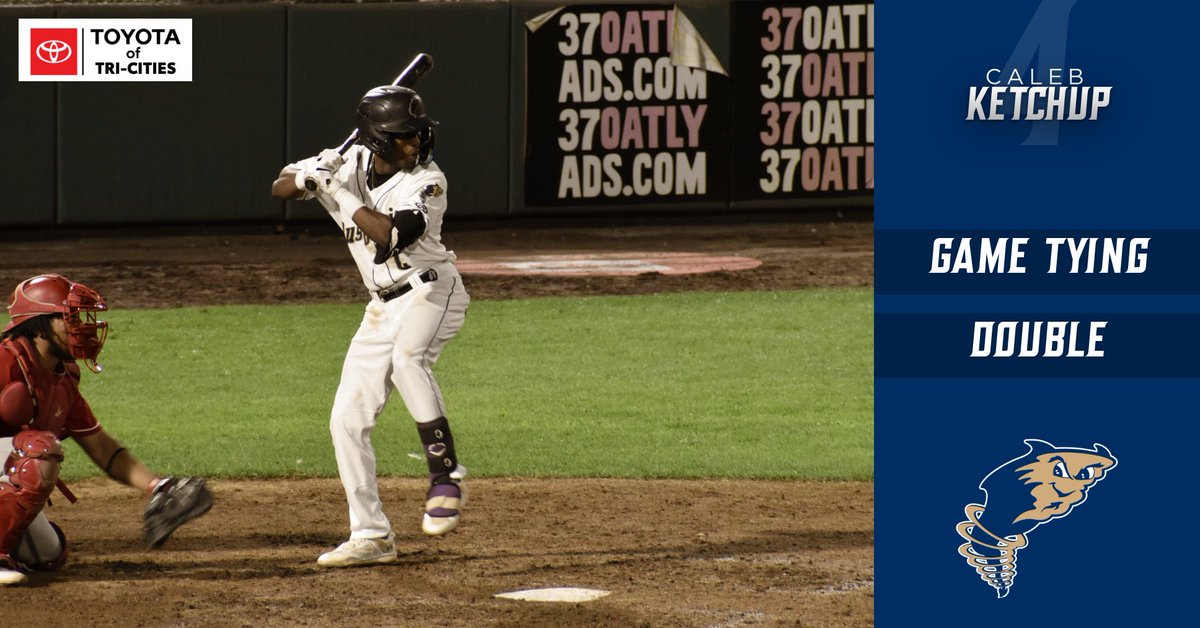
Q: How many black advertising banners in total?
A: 2